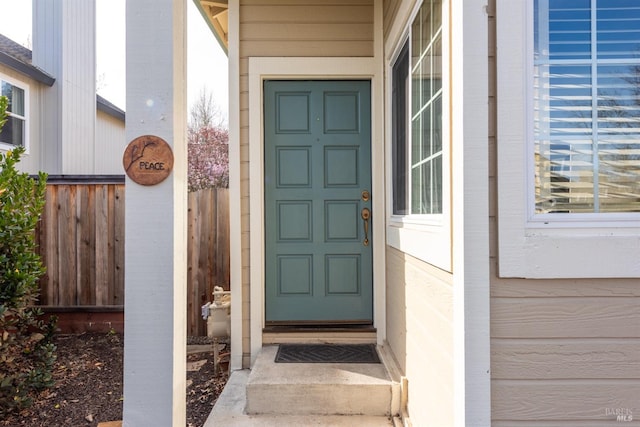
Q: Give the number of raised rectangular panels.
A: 8